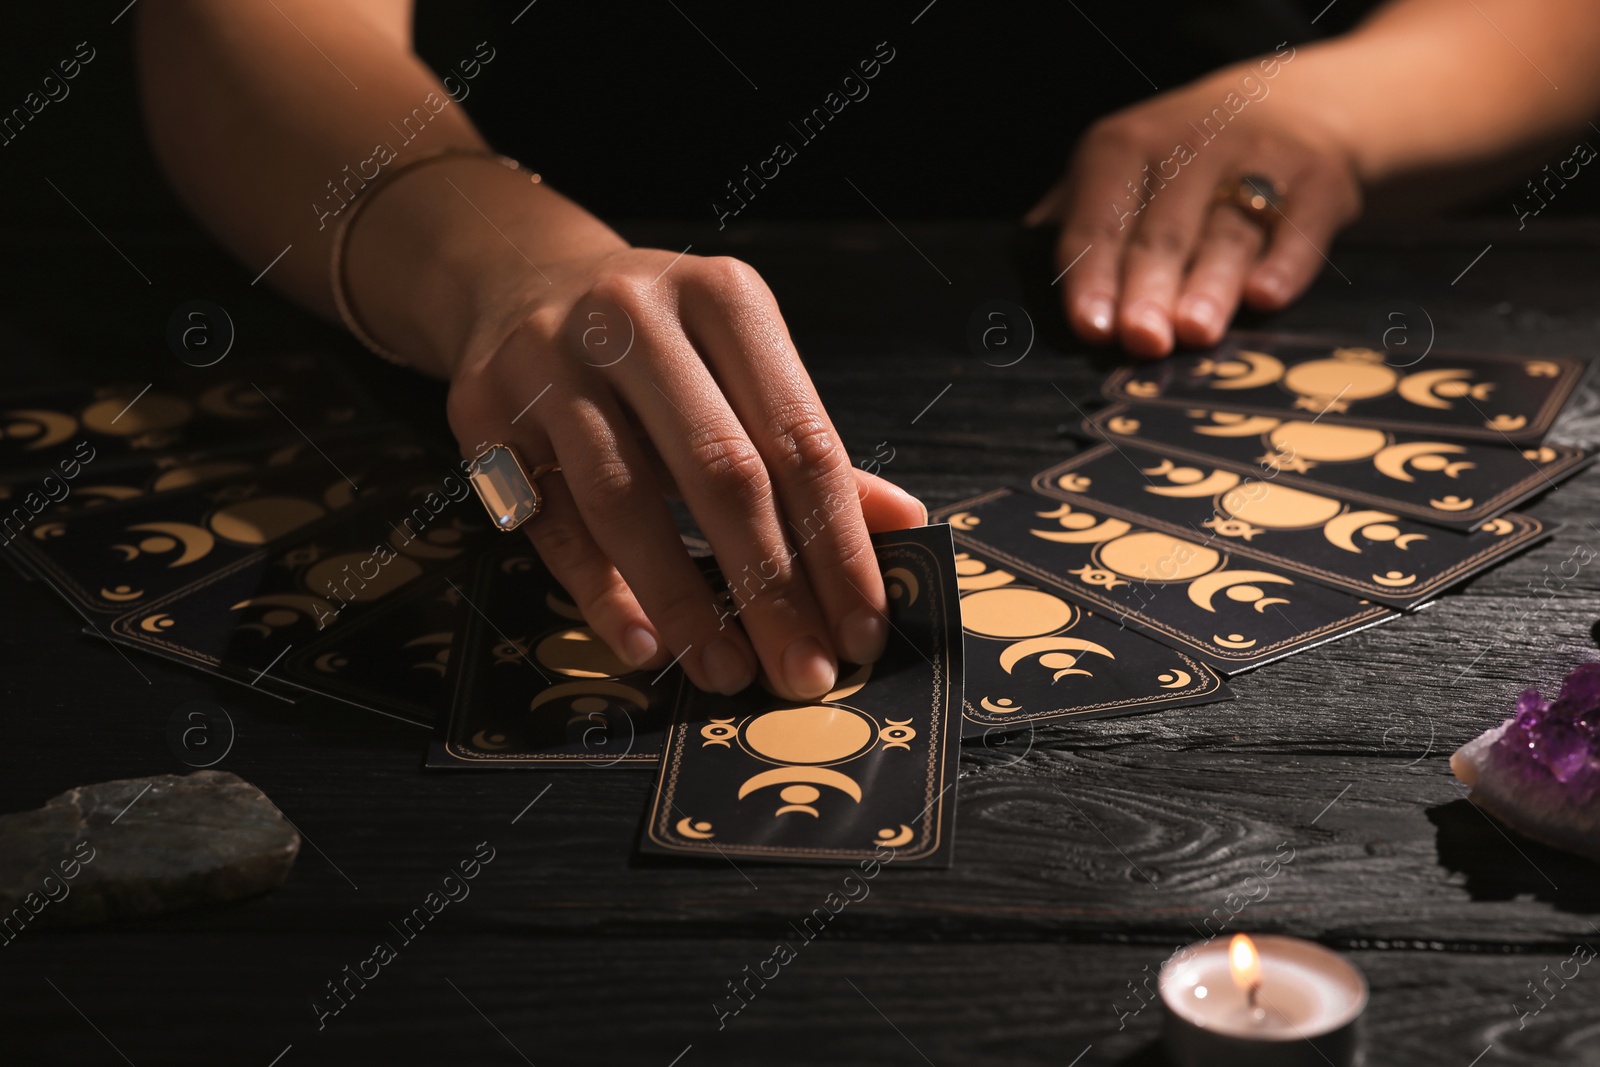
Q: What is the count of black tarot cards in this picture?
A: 12